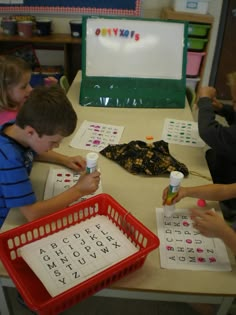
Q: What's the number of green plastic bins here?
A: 2